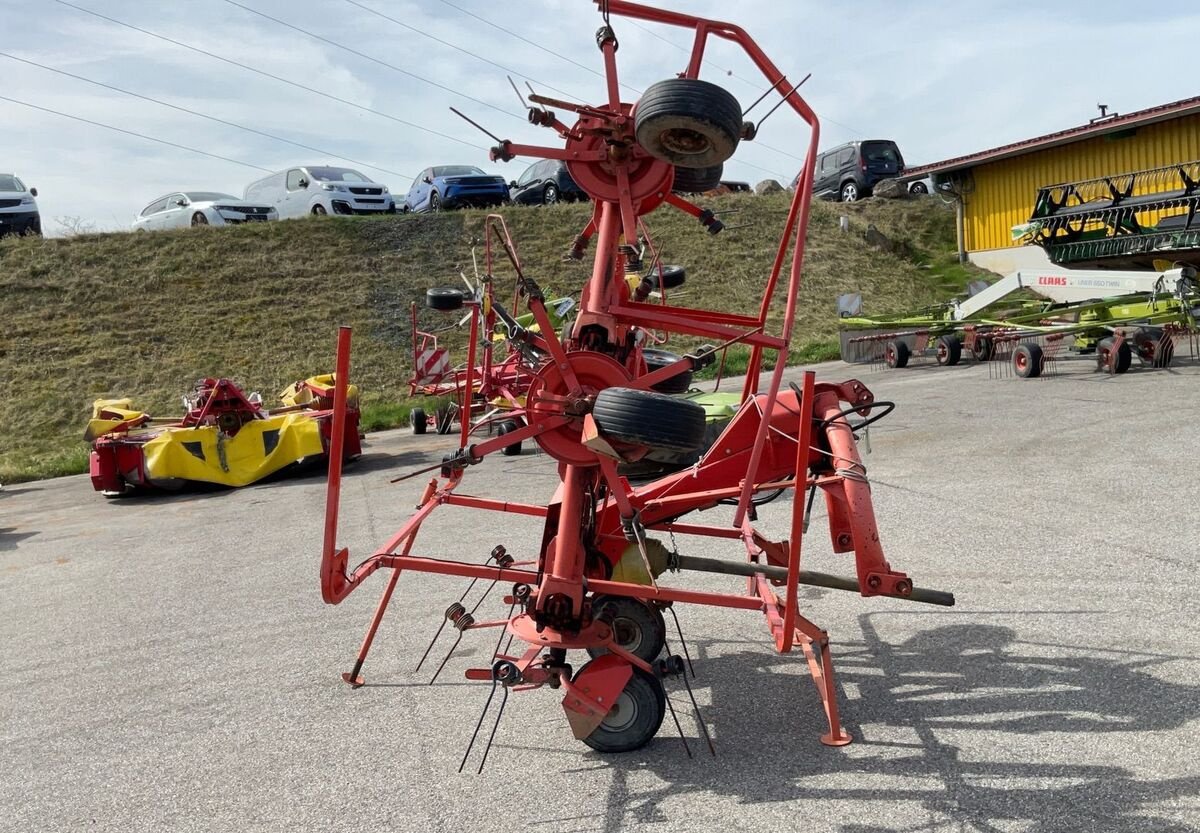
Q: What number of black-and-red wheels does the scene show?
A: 6